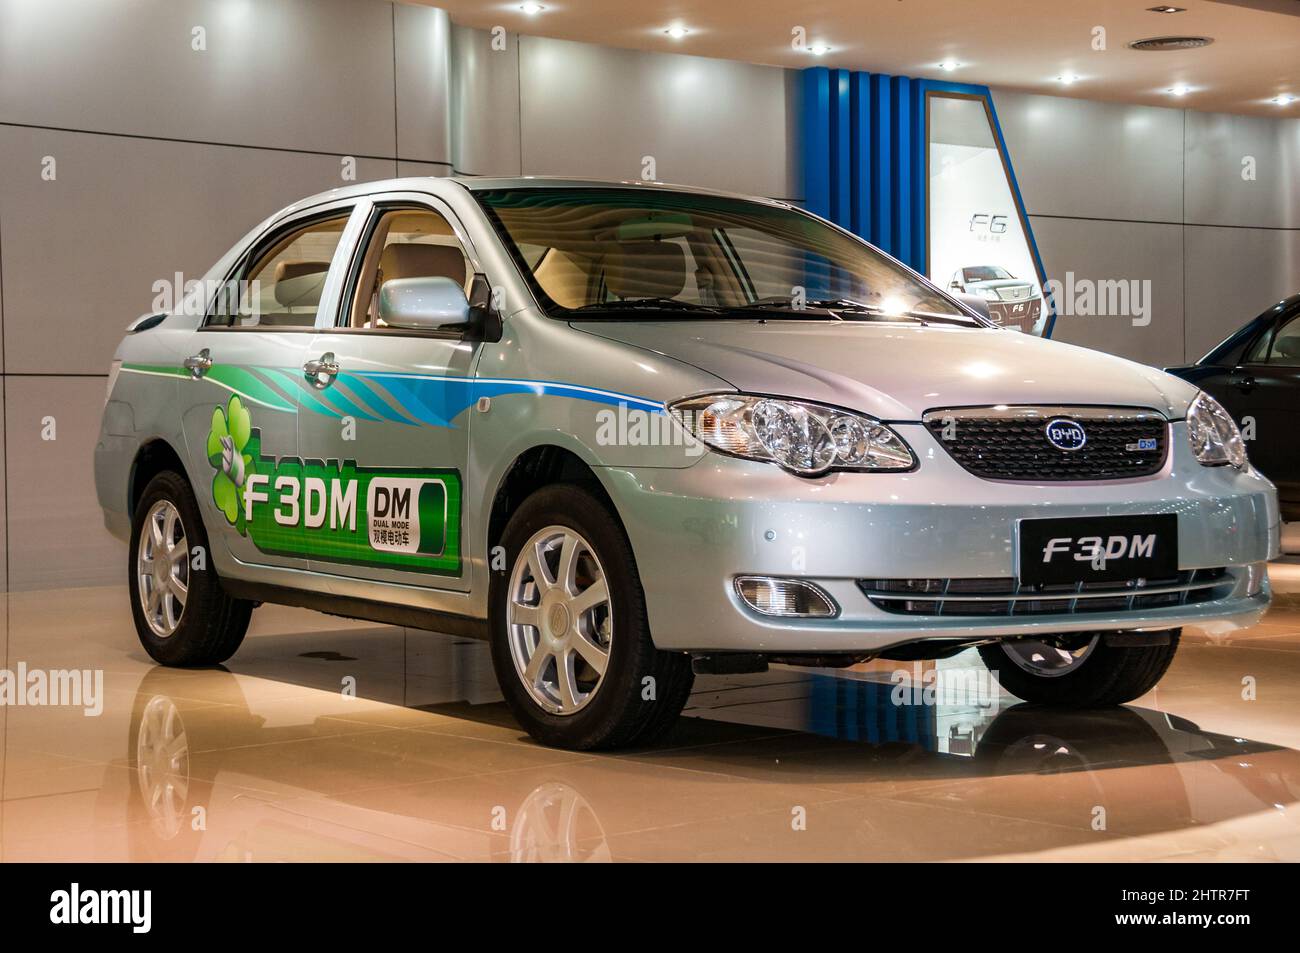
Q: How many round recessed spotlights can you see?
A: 7